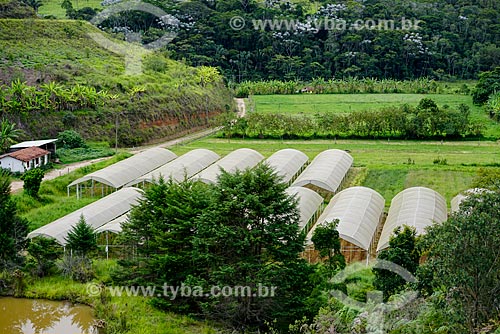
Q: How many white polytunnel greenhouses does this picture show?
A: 11